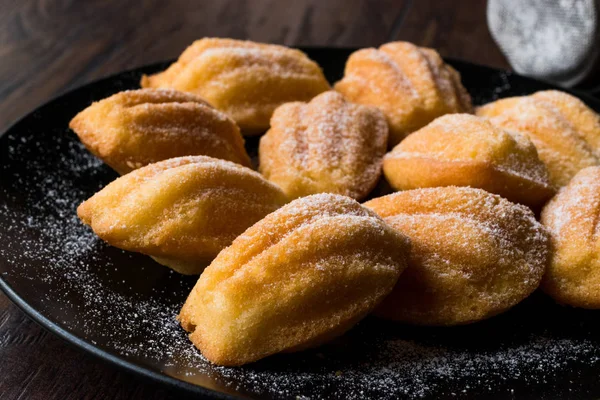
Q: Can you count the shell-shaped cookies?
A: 10